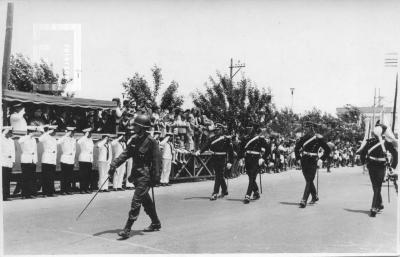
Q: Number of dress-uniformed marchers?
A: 4